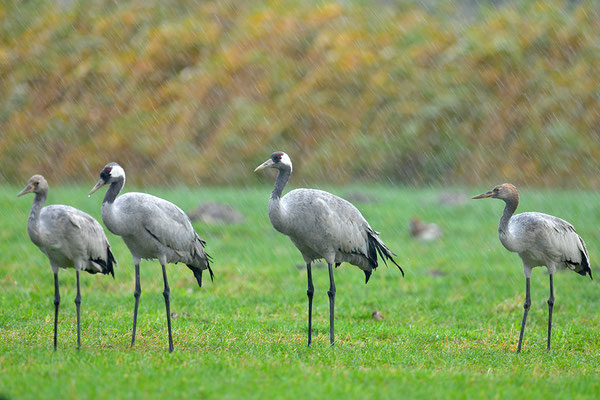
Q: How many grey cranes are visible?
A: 4